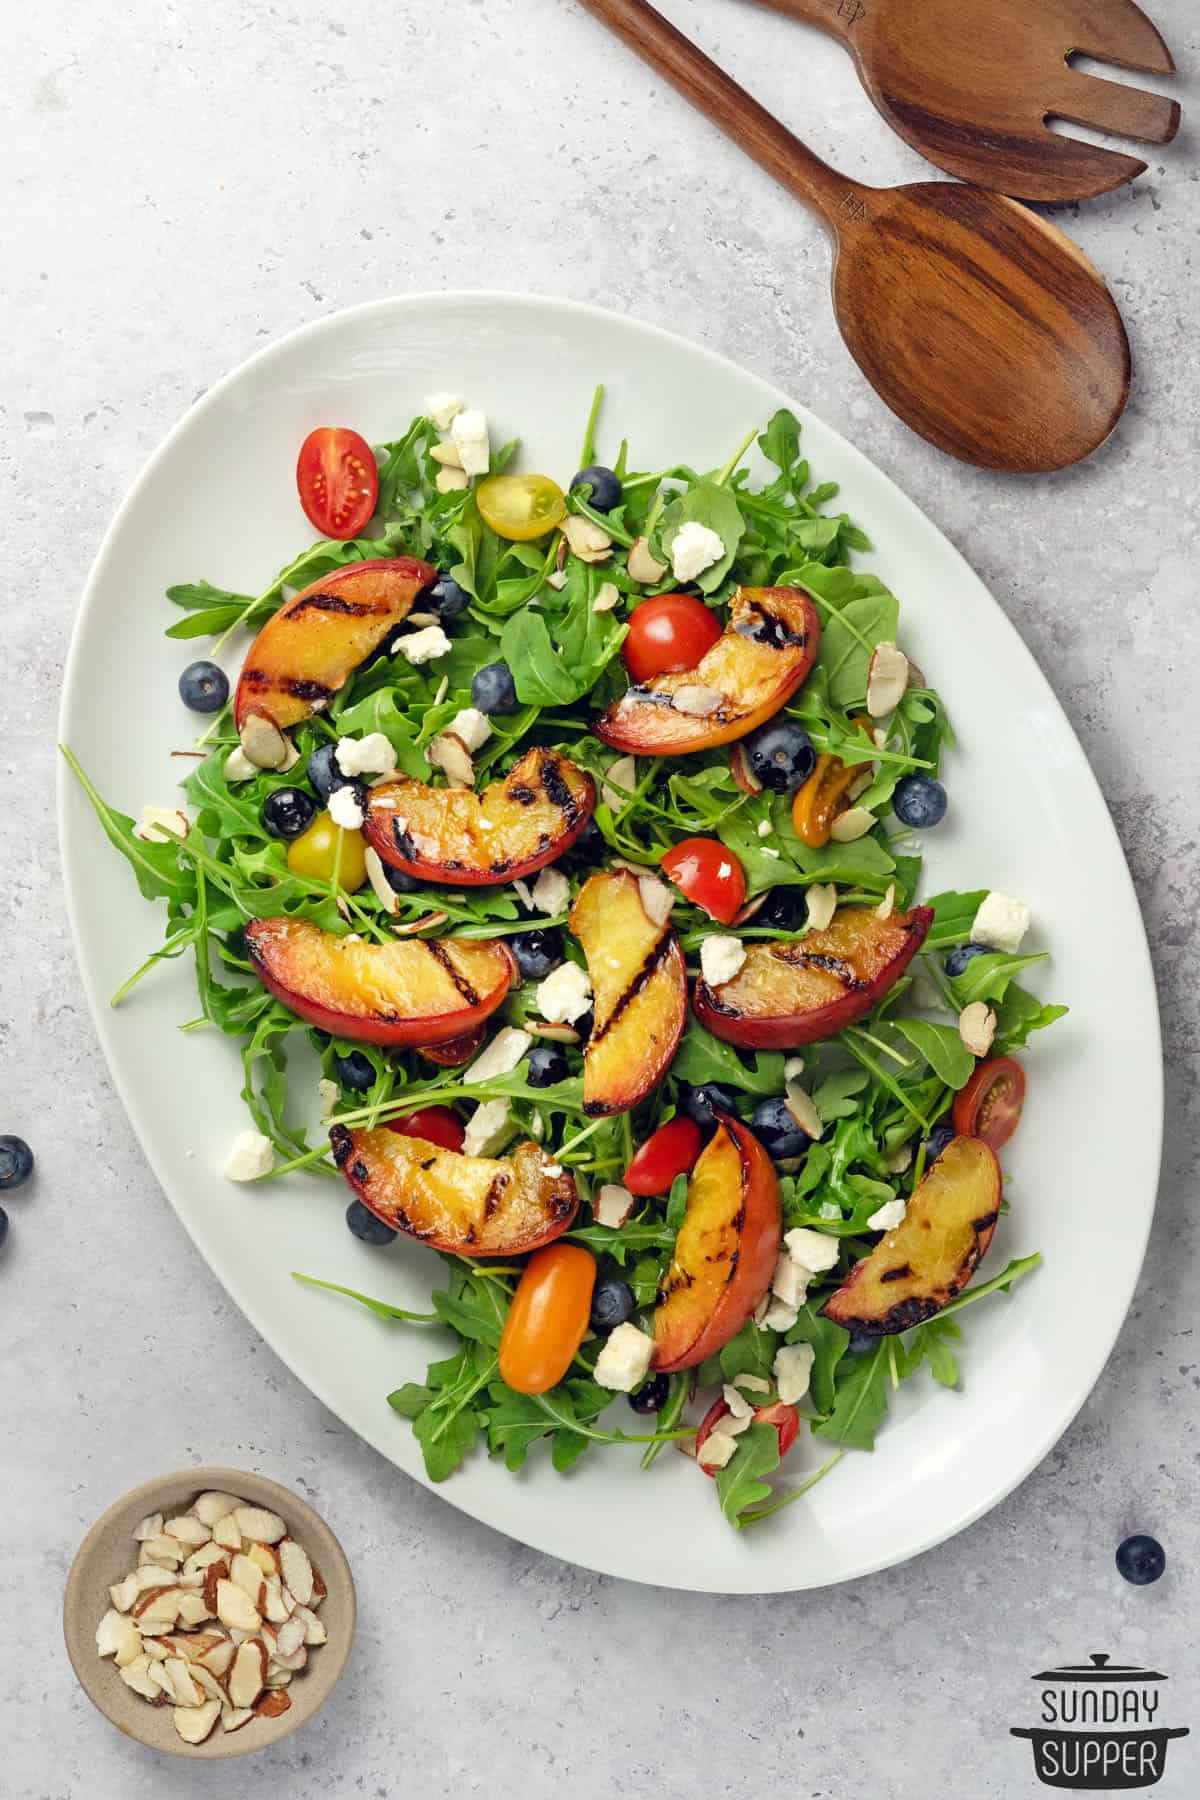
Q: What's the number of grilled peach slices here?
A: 9